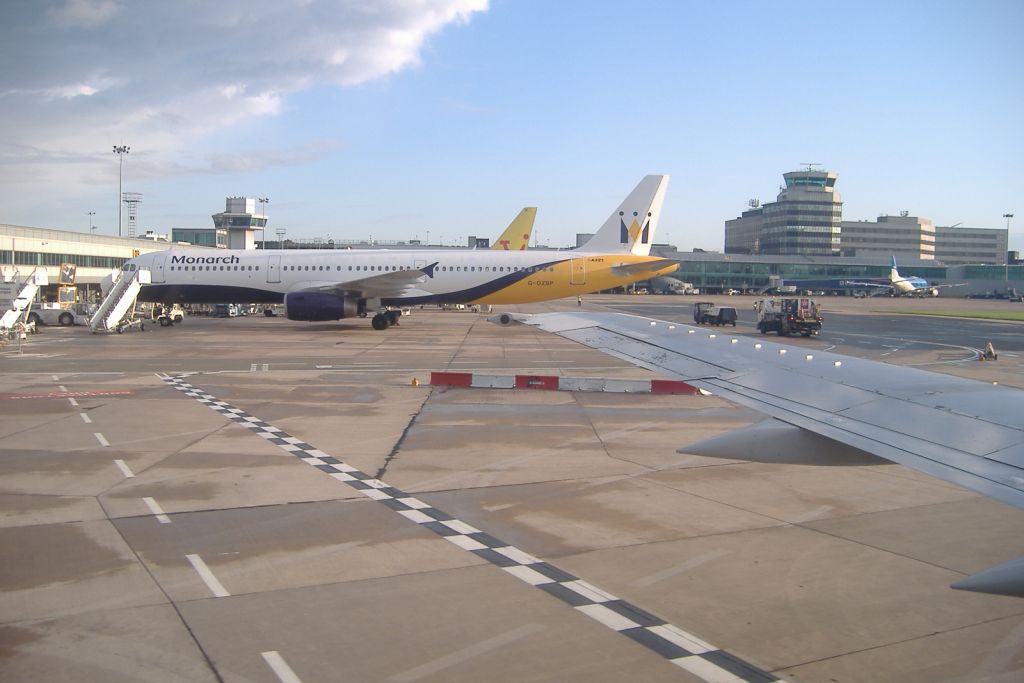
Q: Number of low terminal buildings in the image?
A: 2